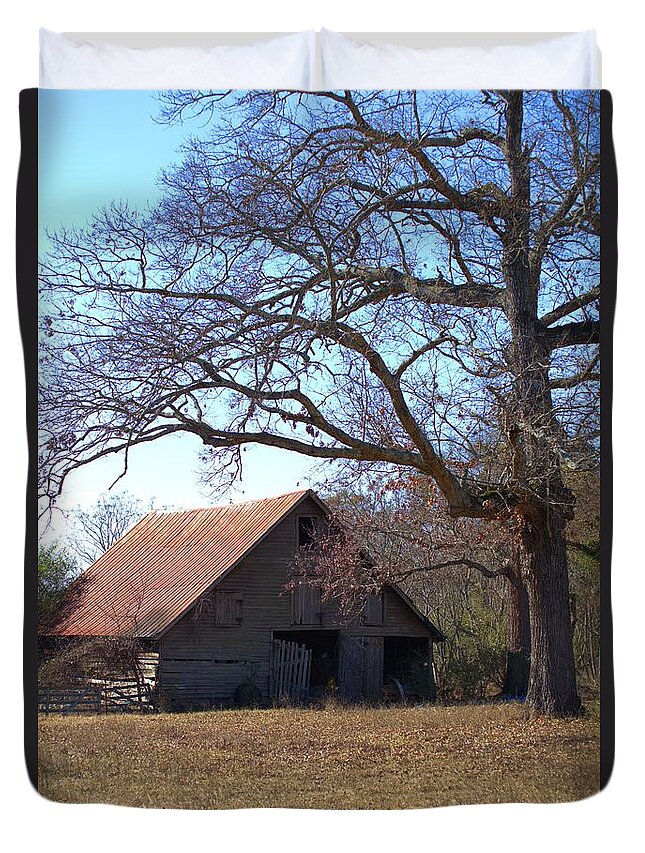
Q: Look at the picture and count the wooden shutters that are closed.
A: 3